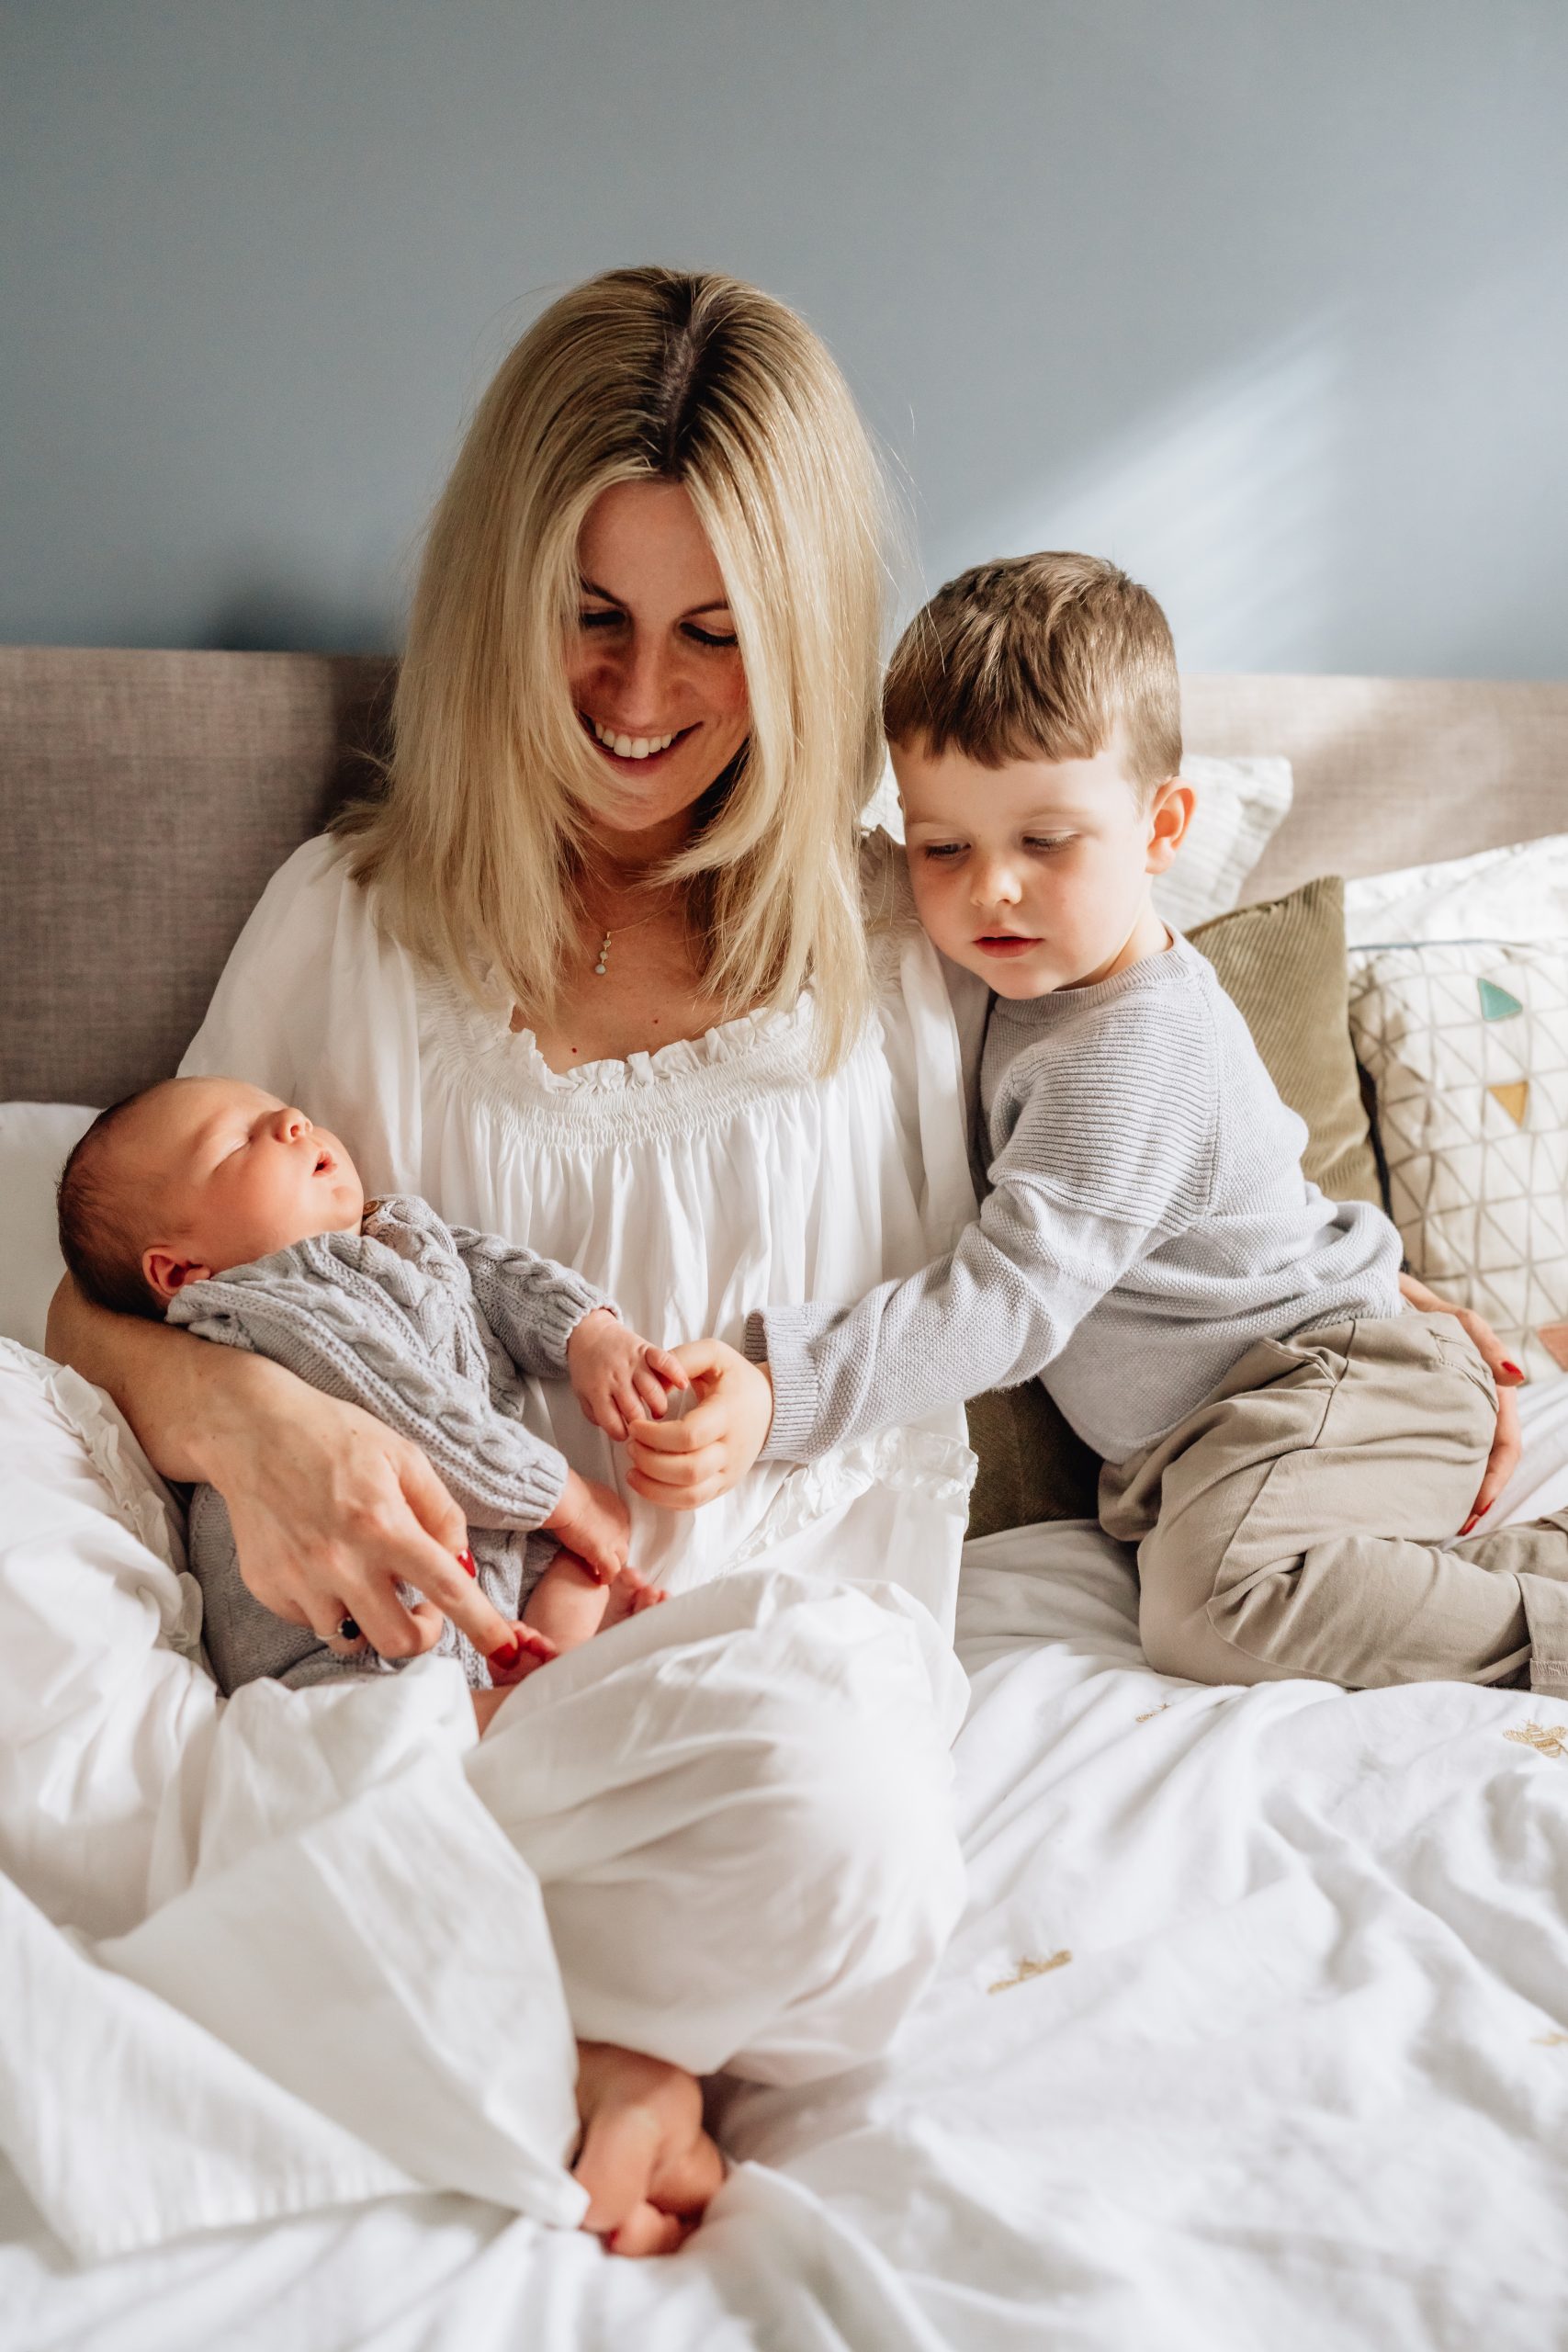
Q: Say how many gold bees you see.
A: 4